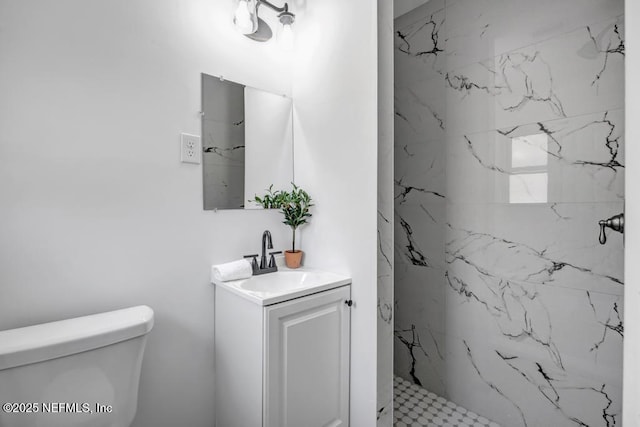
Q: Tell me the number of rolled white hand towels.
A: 1